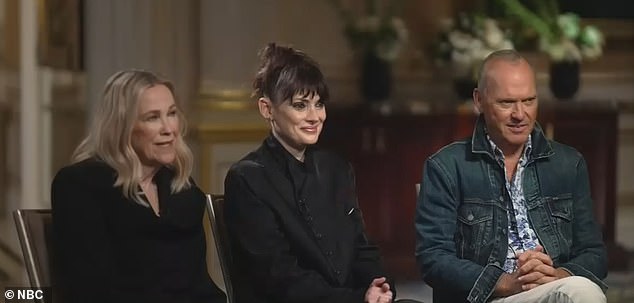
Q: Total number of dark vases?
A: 3